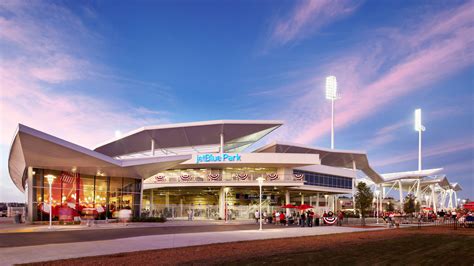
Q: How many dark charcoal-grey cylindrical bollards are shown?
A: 0